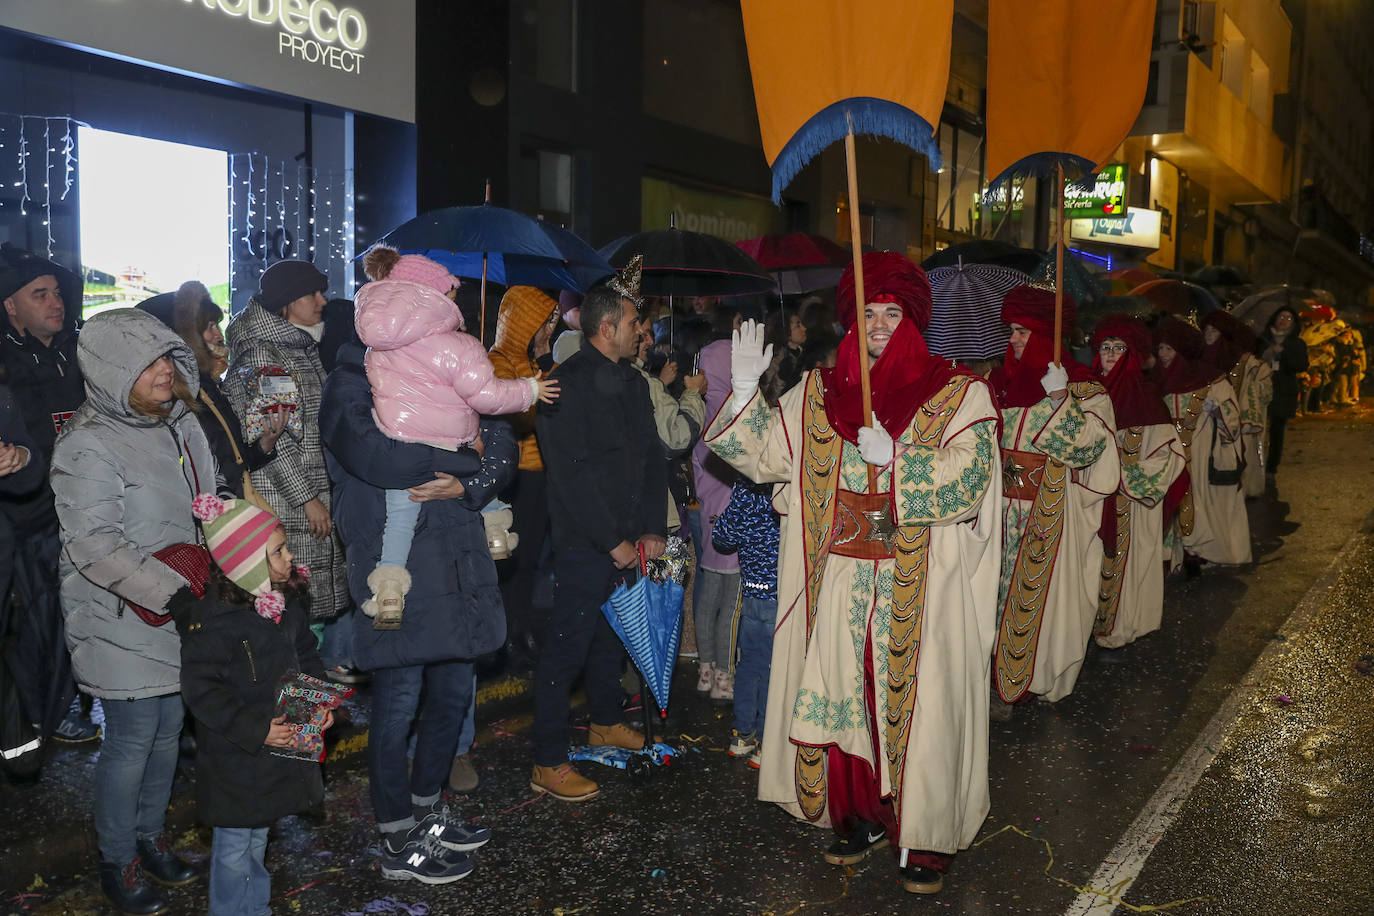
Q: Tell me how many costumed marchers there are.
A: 5